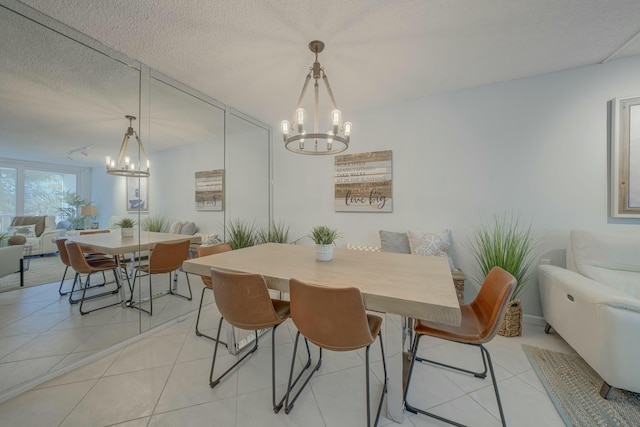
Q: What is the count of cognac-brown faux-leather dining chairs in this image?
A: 4